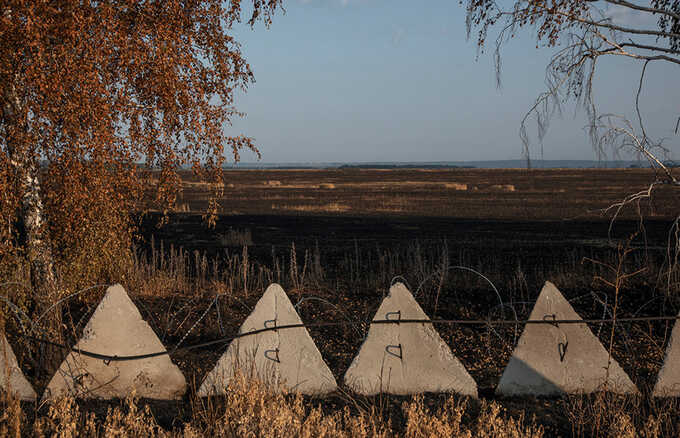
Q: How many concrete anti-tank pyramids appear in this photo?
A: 6